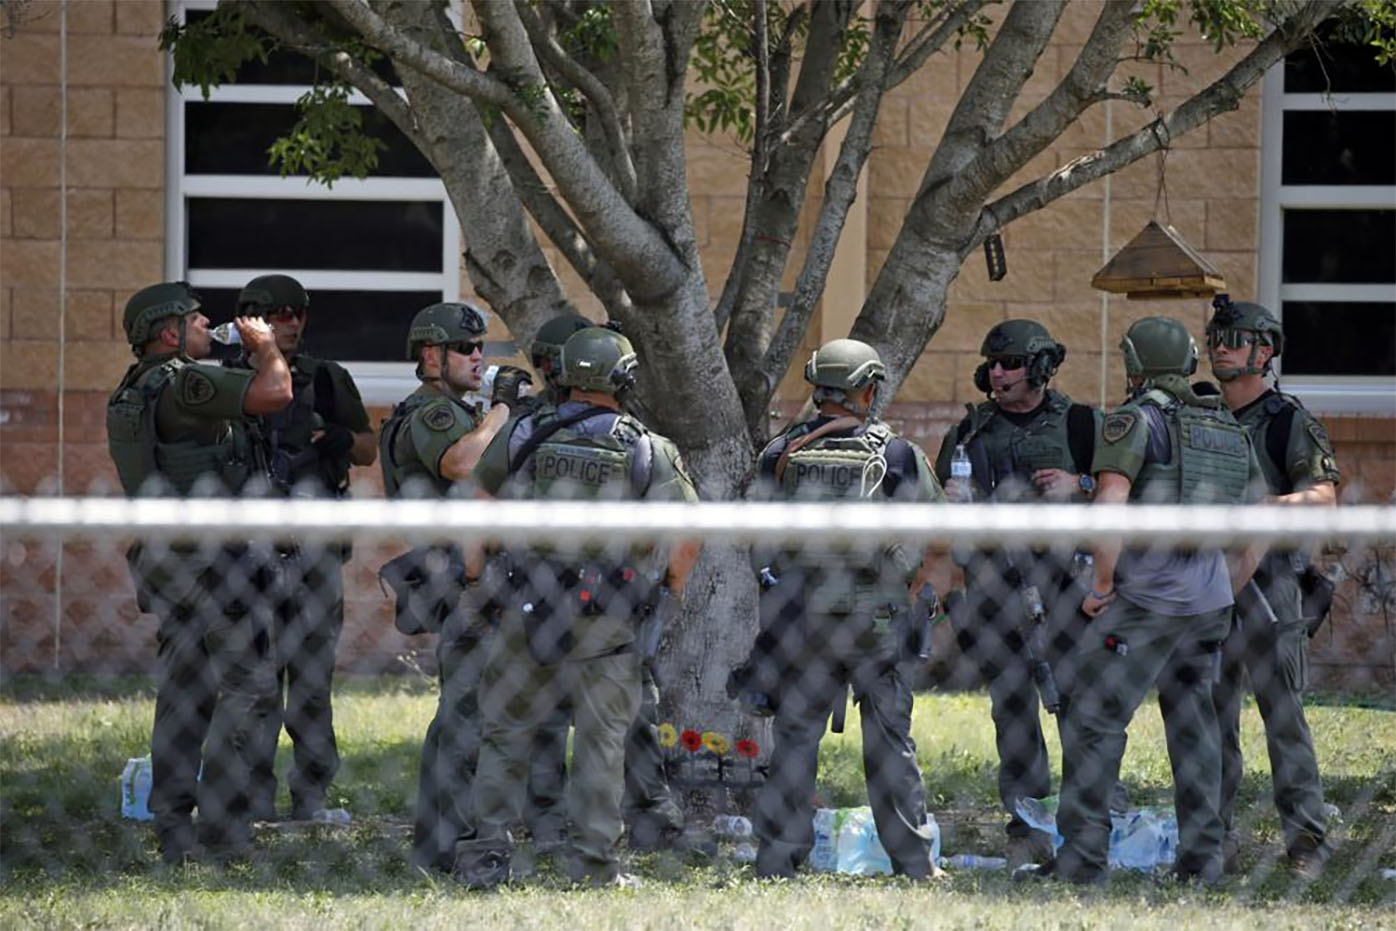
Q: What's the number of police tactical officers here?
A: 9